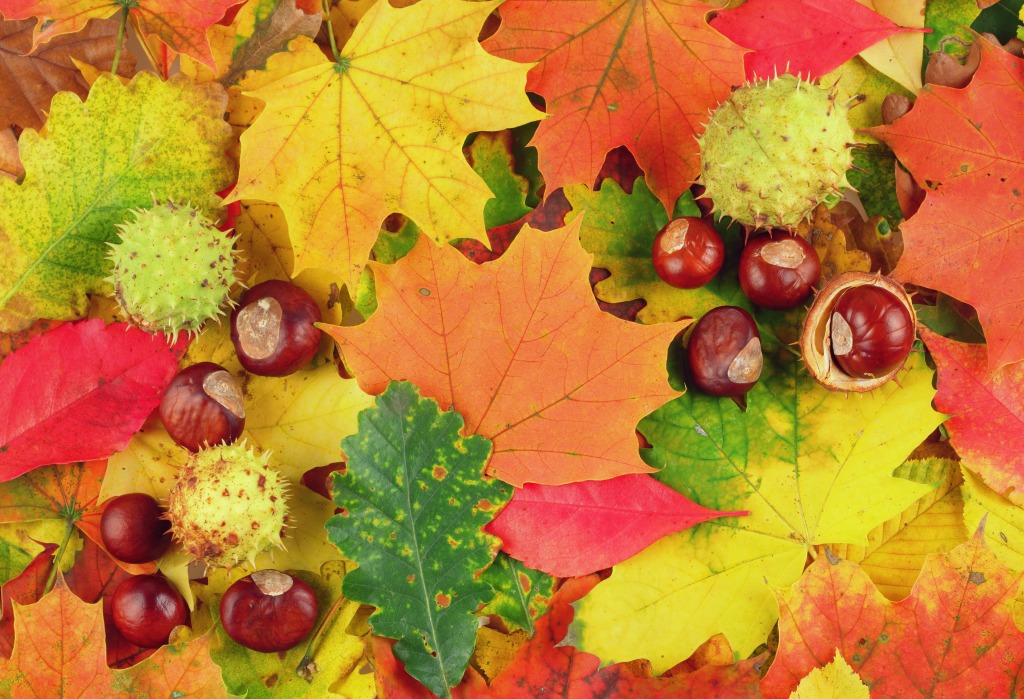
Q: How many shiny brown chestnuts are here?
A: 9